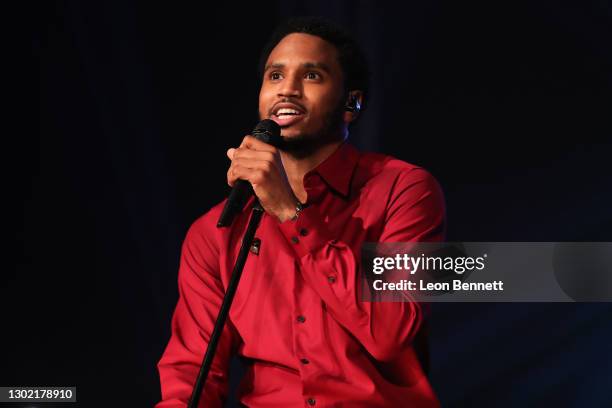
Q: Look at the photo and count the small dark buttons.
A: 6